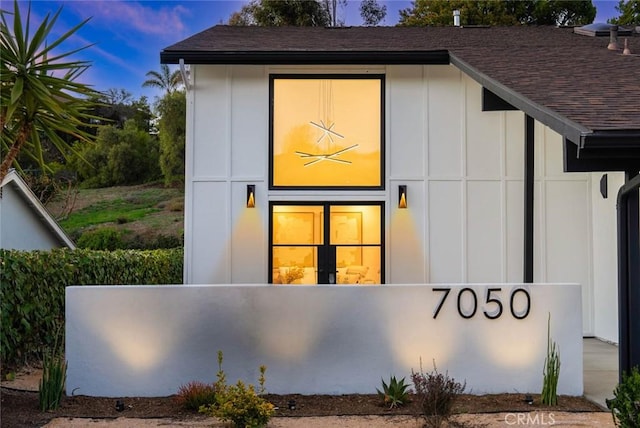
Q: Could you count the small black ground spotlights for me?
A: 3